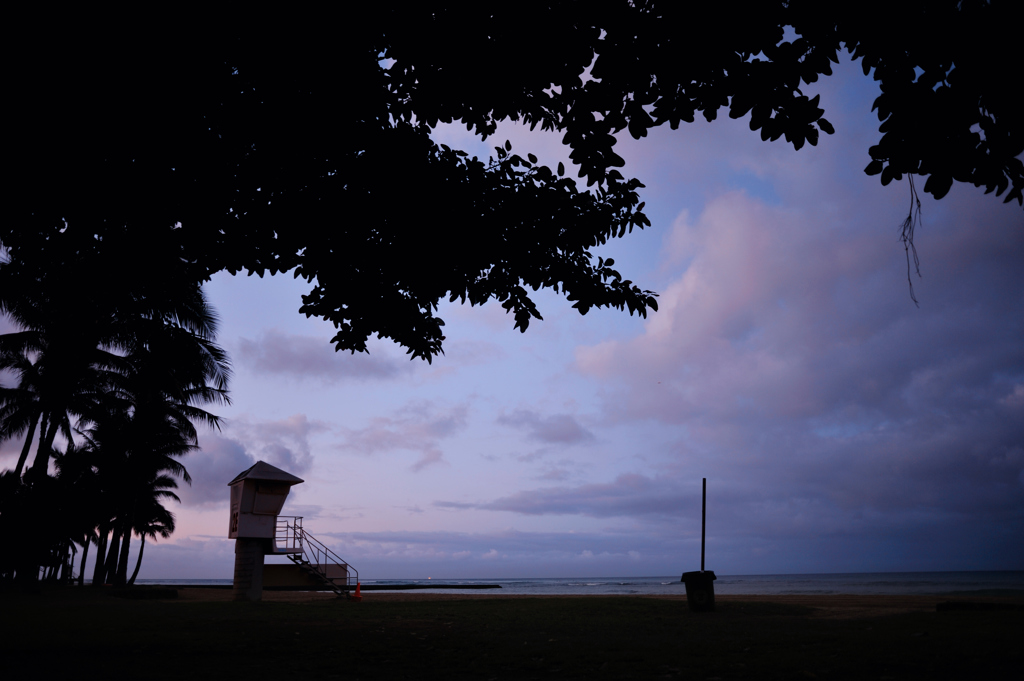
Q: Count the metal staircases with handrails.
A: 1